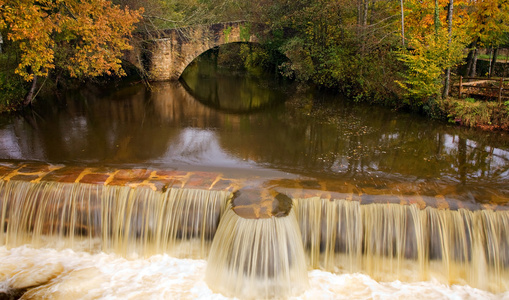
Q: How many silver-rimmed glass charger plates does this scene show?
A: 0